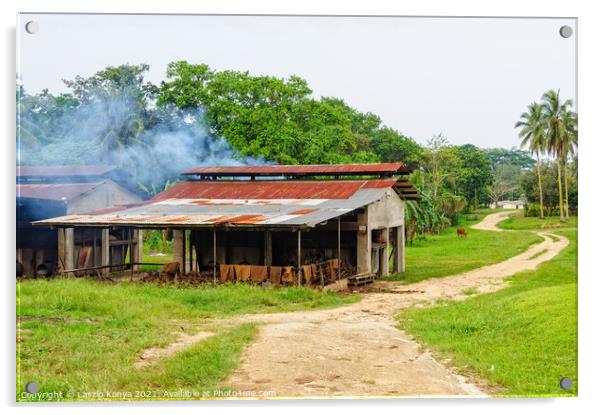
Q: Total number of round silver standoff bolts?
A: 4